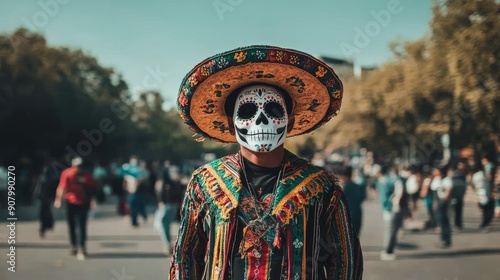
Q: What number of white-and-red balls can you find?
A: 0